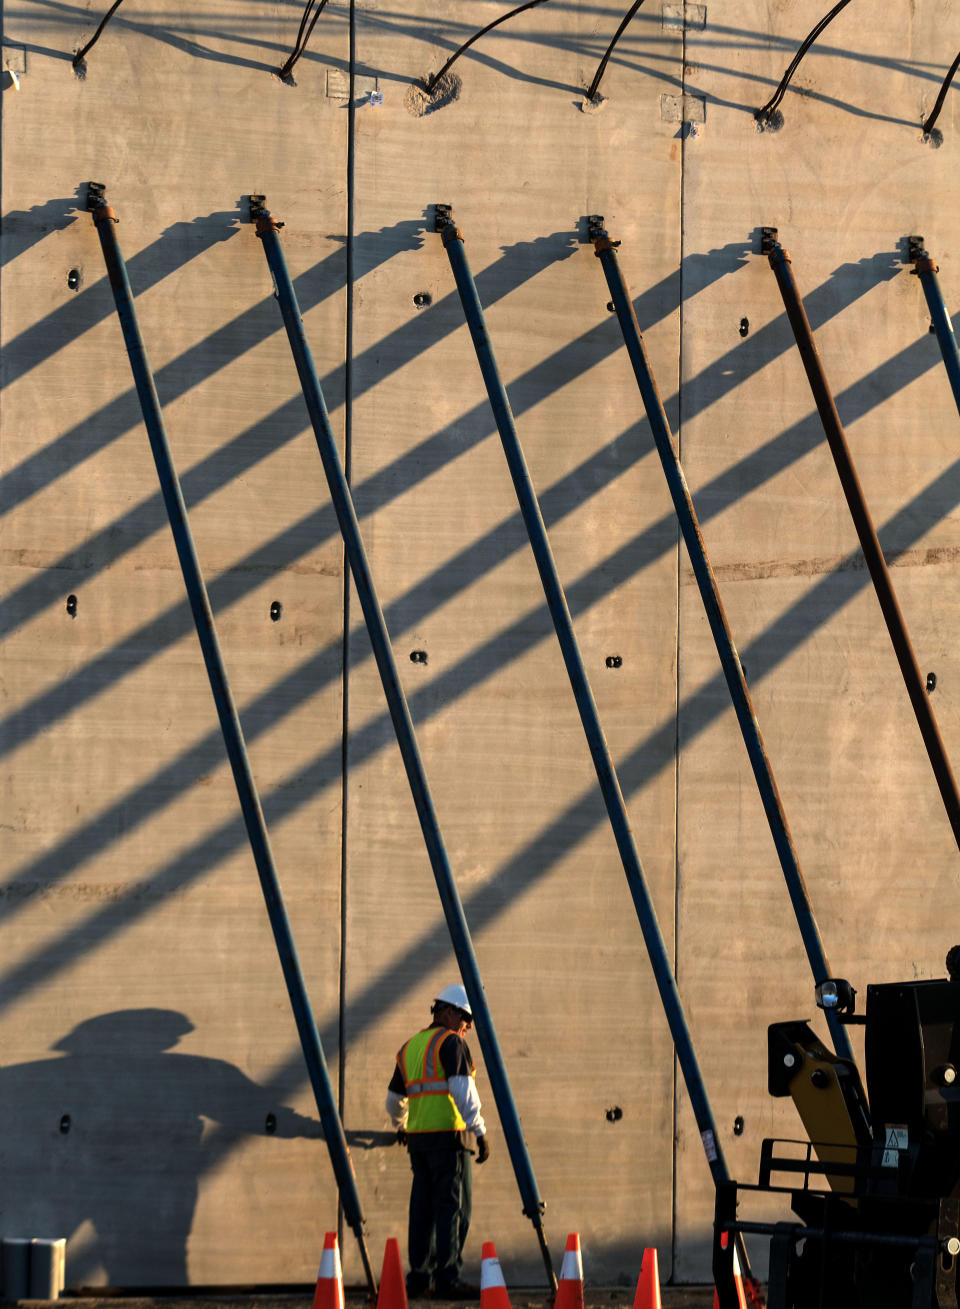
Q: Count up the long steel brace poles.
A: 6